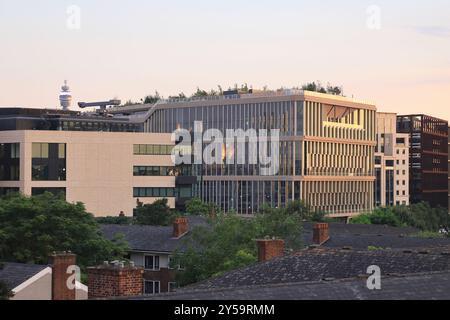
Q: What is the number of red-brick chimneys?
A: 5